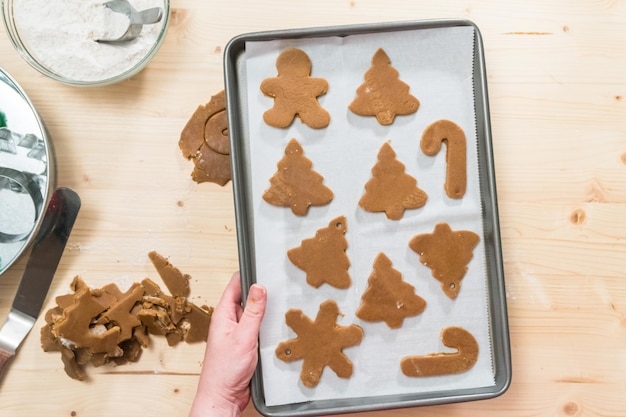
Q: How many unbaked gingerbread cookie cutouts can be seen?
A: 10